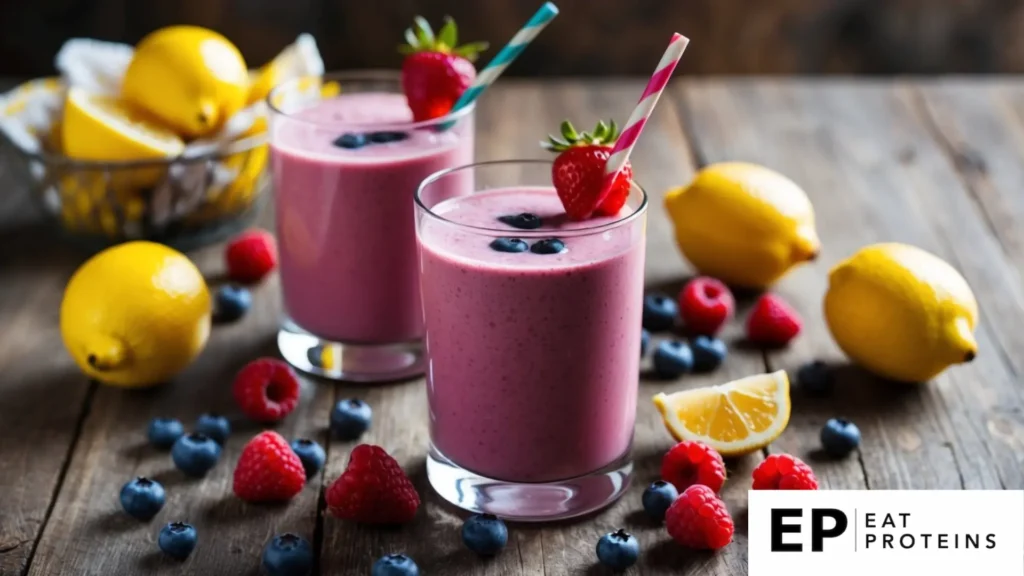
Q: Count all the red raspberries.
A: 9